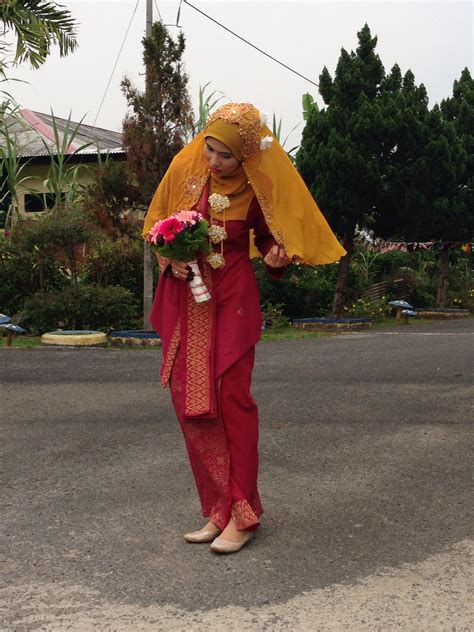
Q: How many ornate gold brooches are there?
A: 3